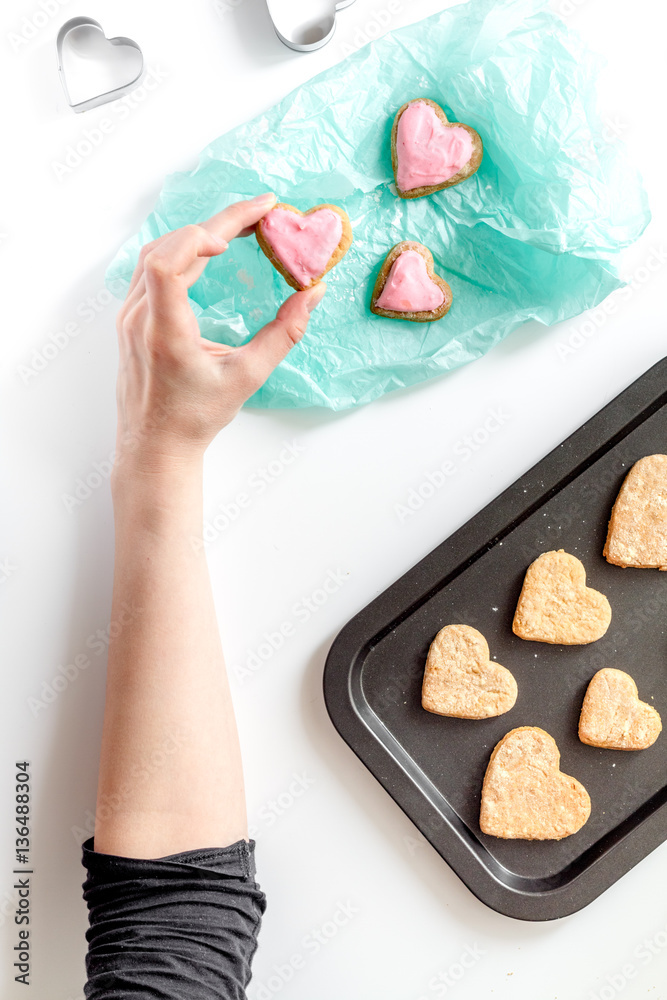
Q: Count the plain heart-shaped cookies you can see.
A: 5